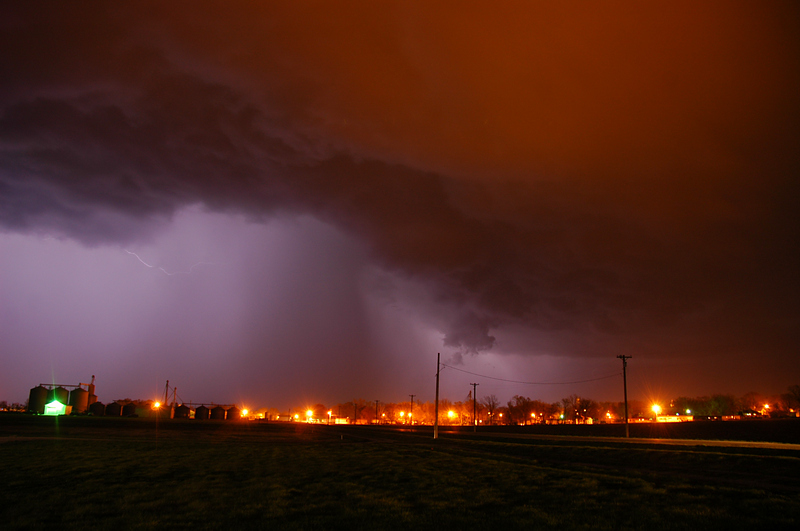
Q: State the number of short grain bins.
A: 7